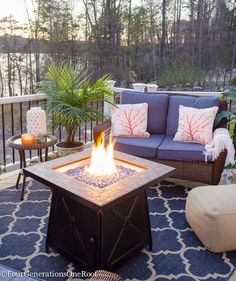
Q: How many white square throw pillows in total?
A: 2